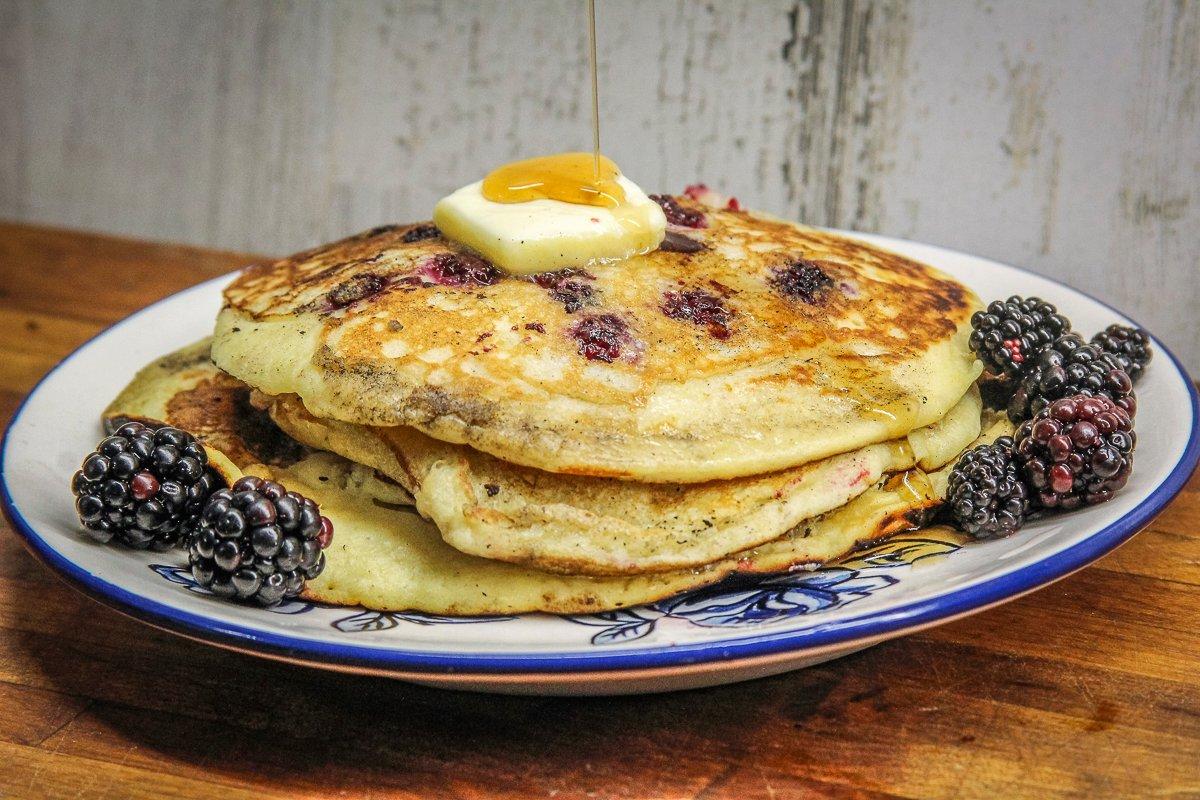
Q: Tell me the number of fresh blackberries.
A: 7